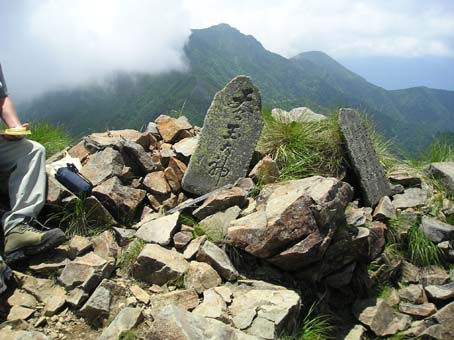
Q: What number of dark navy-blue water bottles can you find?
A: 1